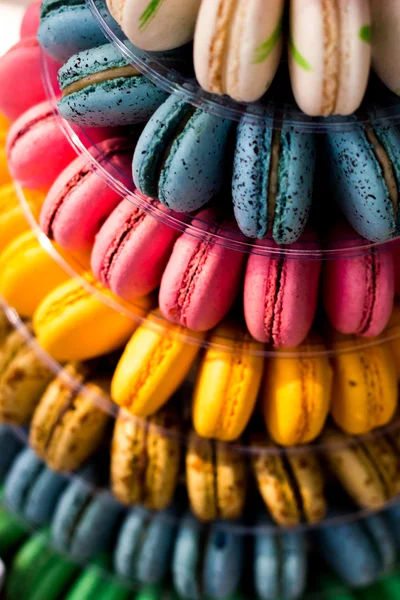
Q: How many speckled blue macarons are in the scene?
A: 5